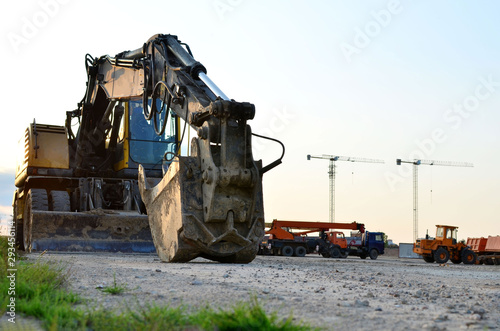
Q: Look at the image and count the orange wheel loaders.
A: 1